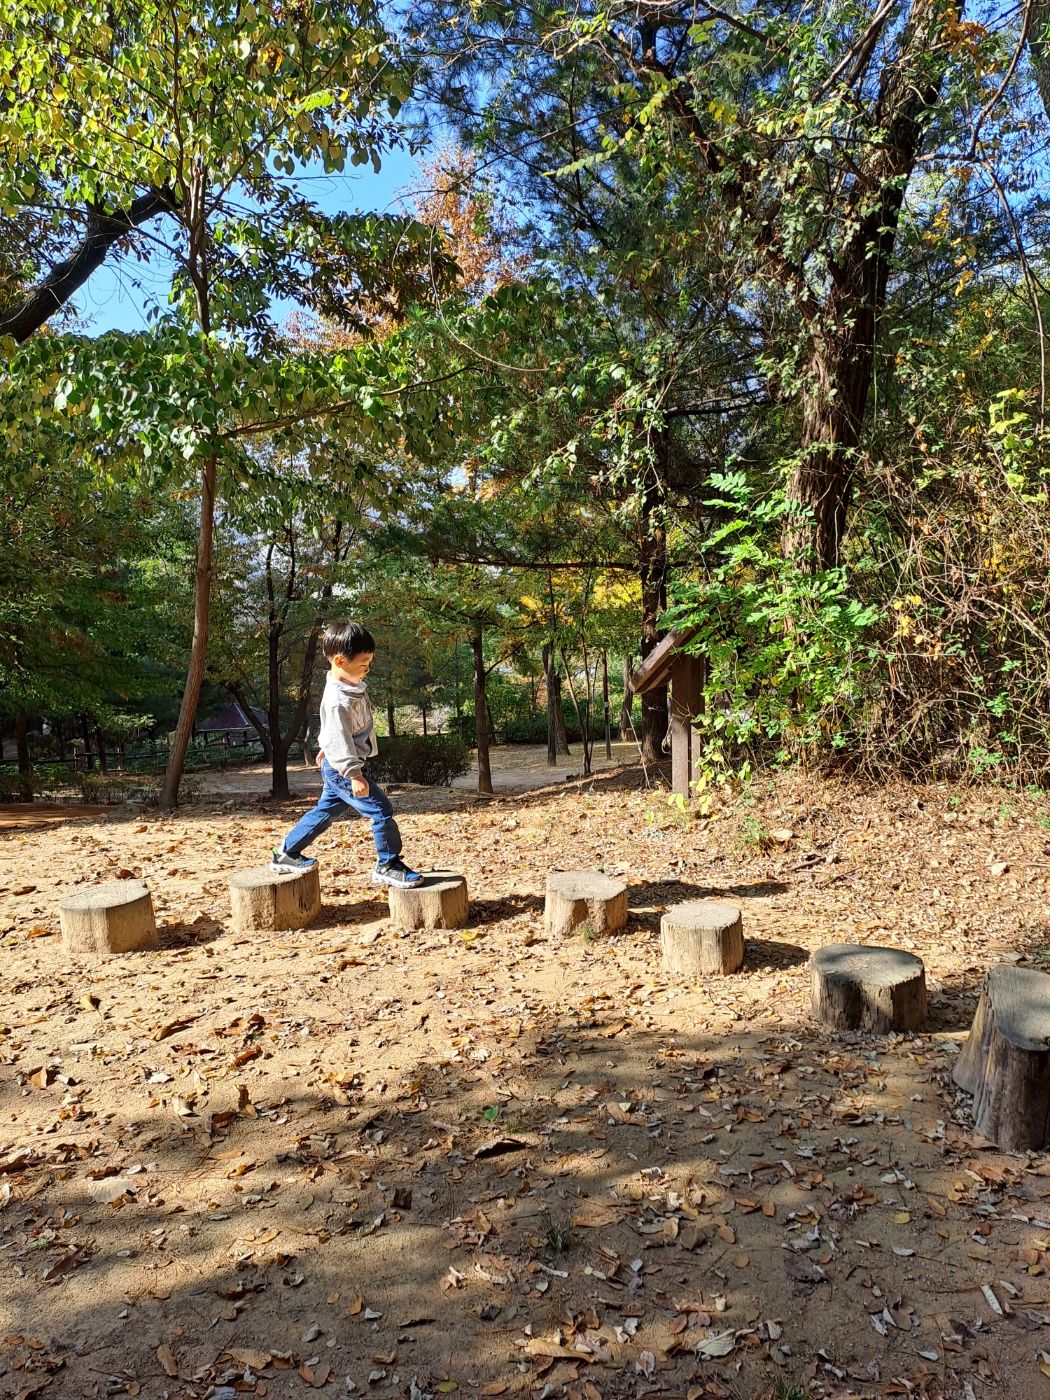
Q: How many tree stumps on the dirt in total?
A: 7